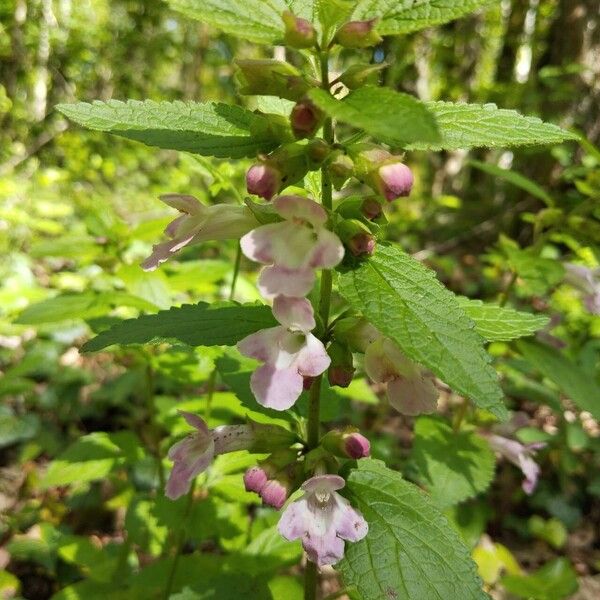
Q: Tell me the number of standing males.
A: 0